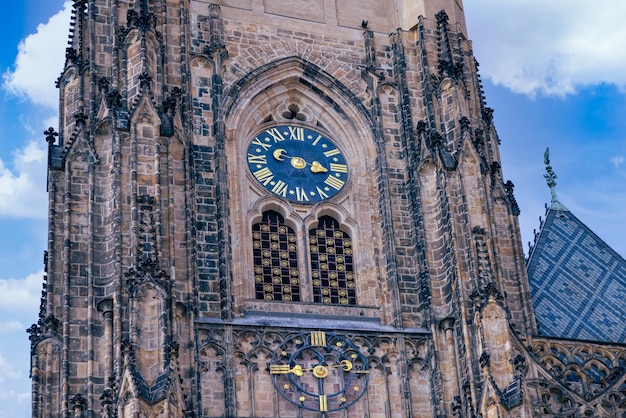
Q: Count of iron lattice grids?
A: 2